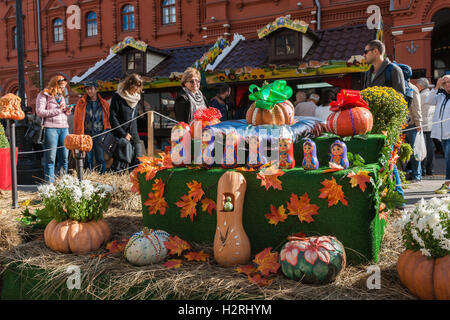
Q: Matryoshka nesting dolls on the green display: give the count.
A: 7